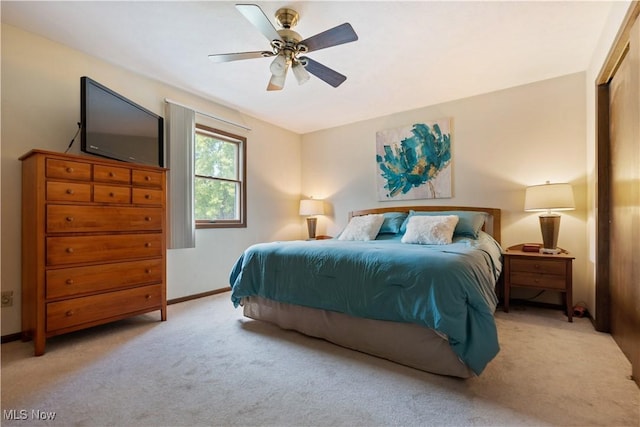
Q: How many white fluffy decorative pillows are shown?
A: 2